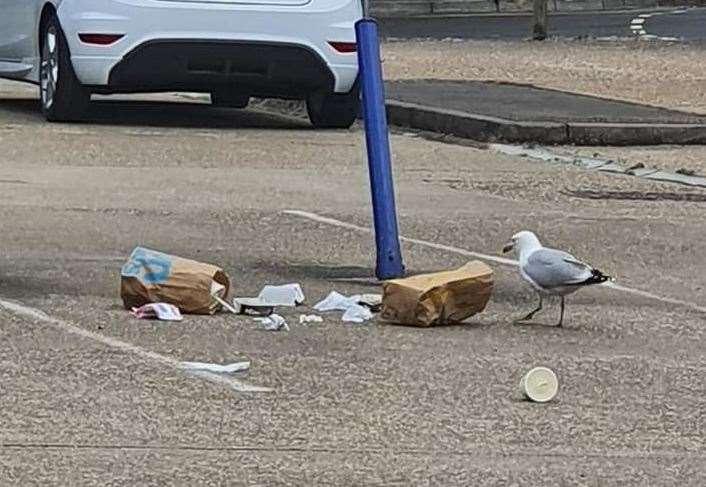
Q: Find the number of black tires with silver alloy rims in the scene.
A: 1